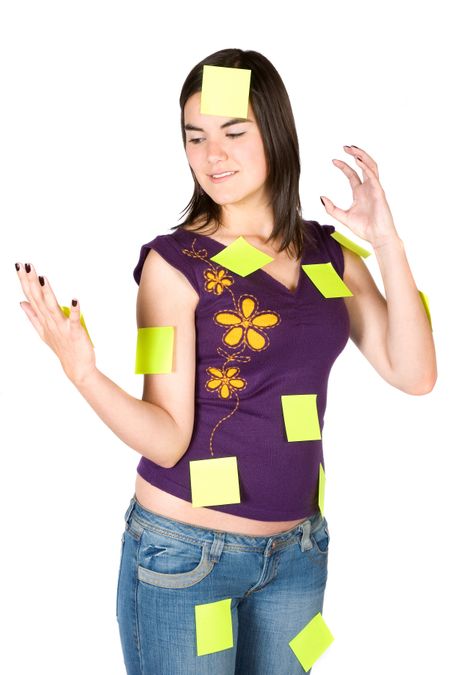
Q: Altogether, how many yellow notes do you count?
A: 12